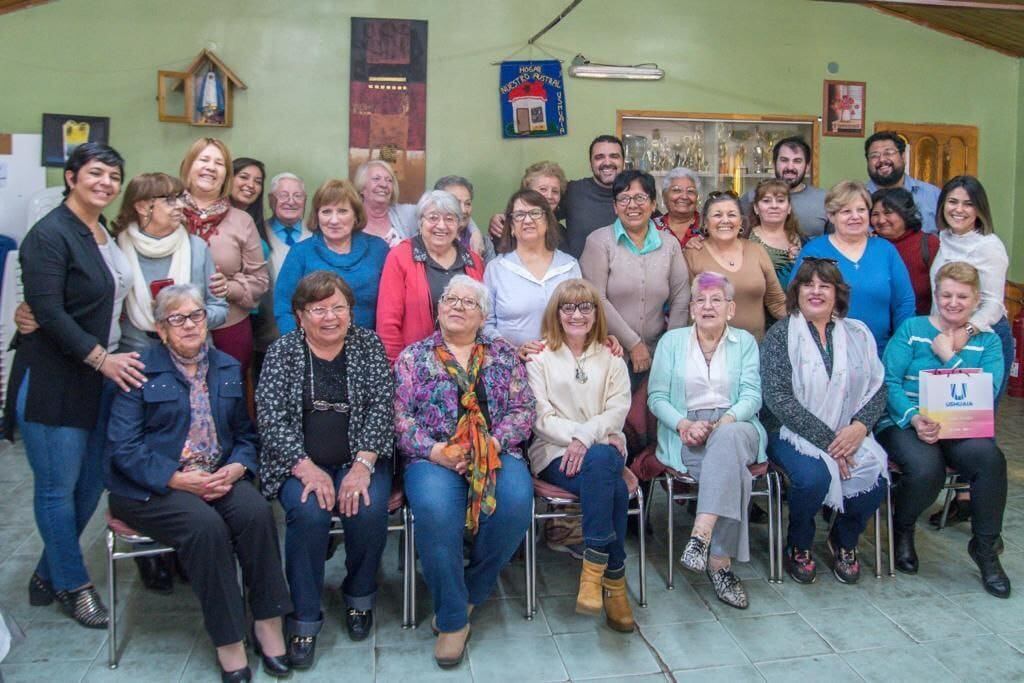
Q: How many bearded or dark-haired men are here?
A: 3